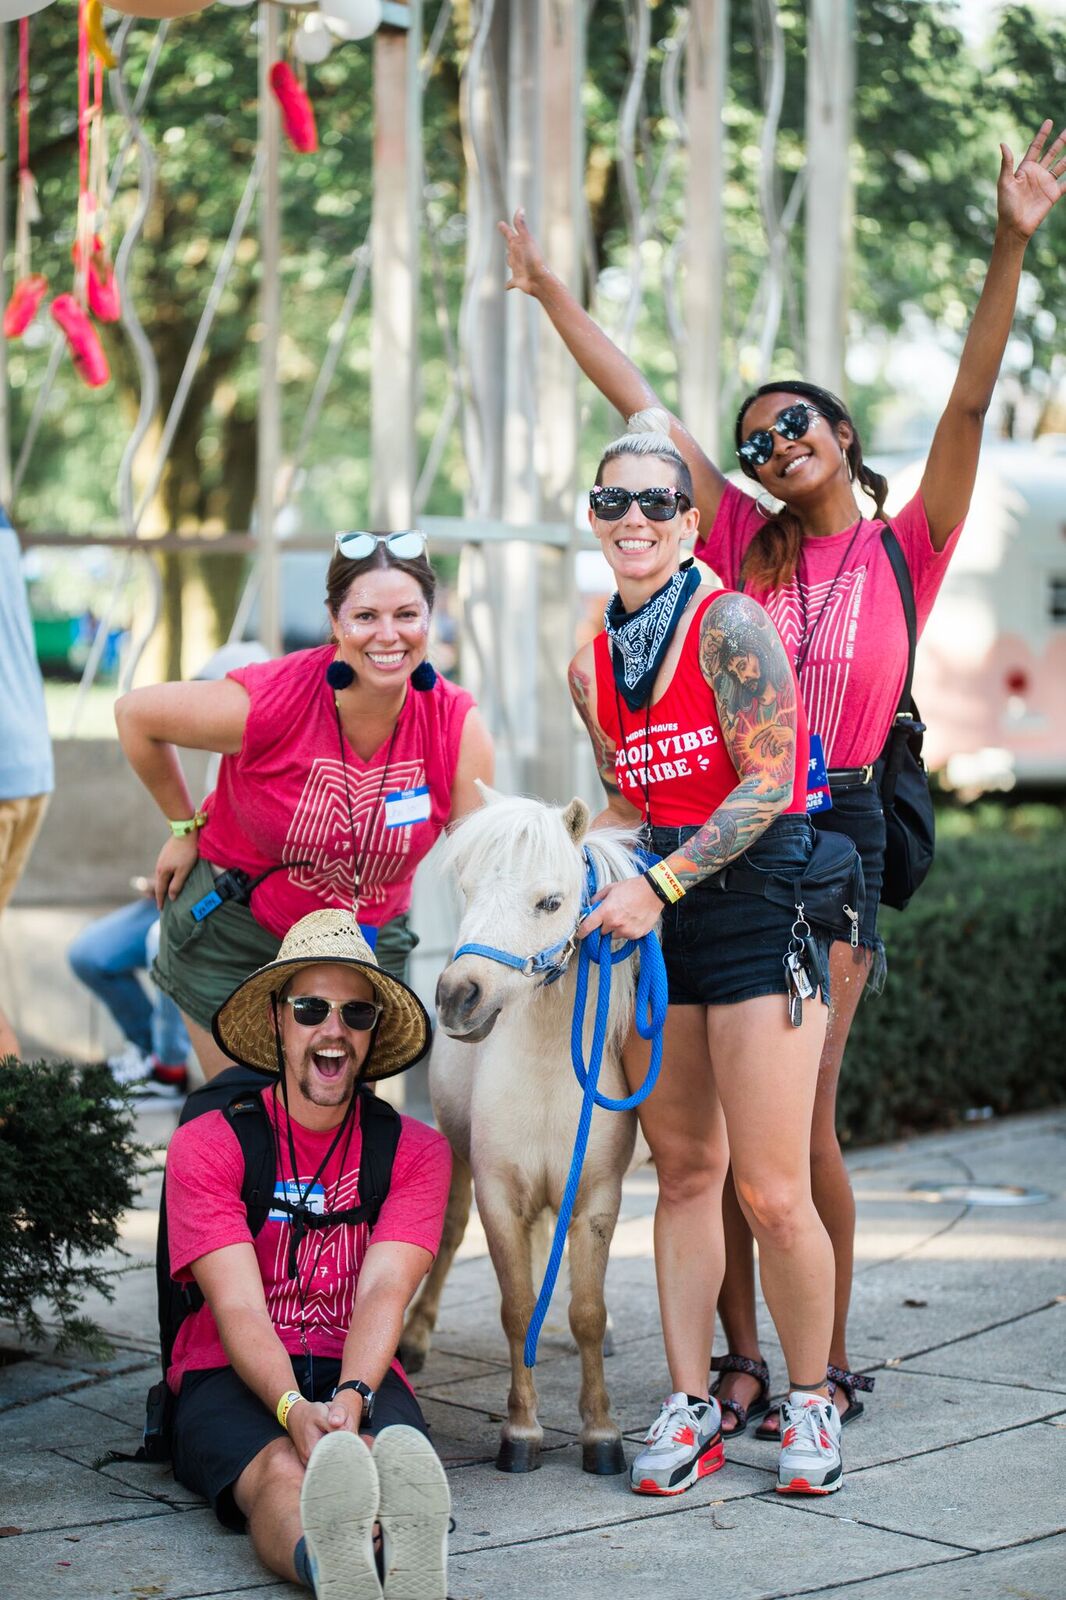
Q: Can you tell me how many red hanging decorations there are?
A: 4